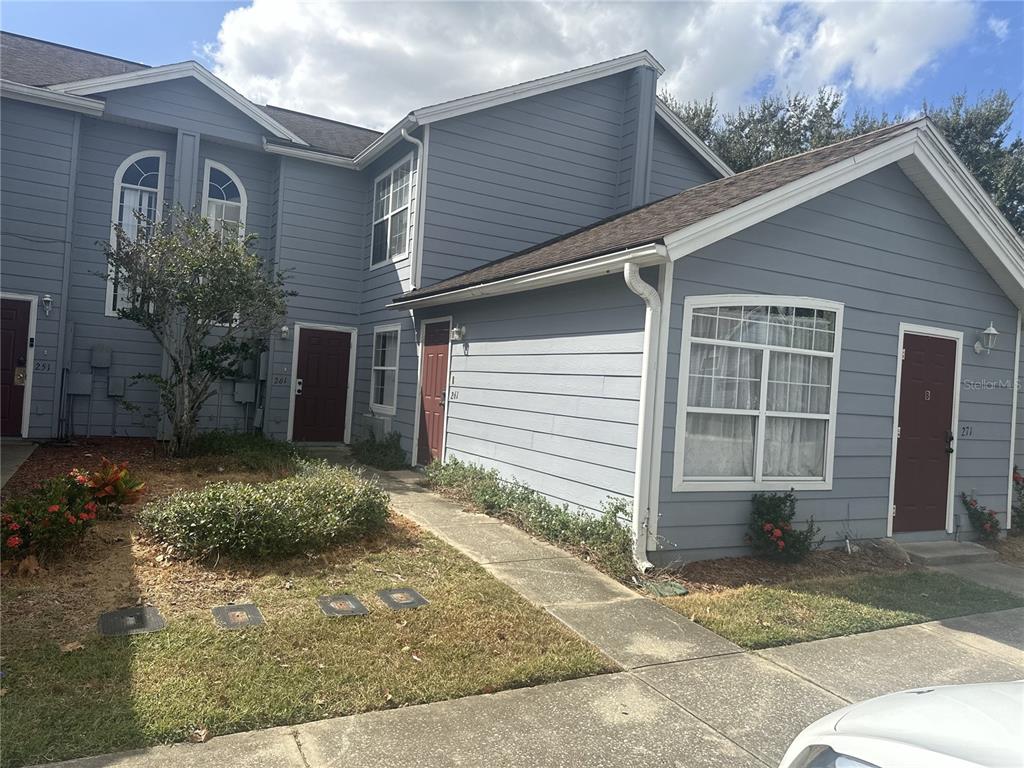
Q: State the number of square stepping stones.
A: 4